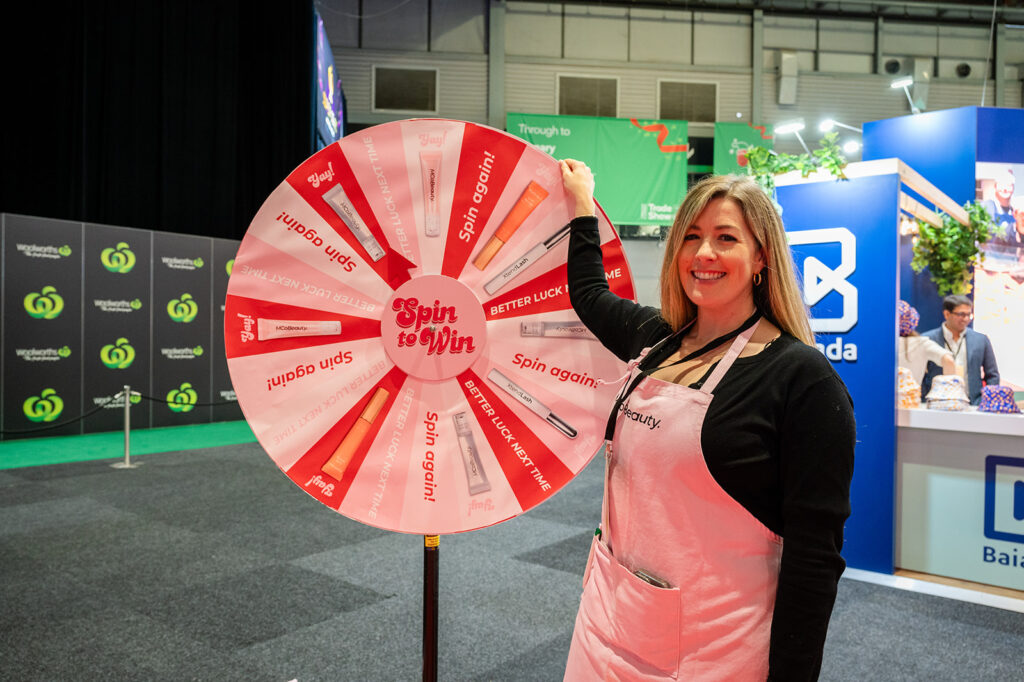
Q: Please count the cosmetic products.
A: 9